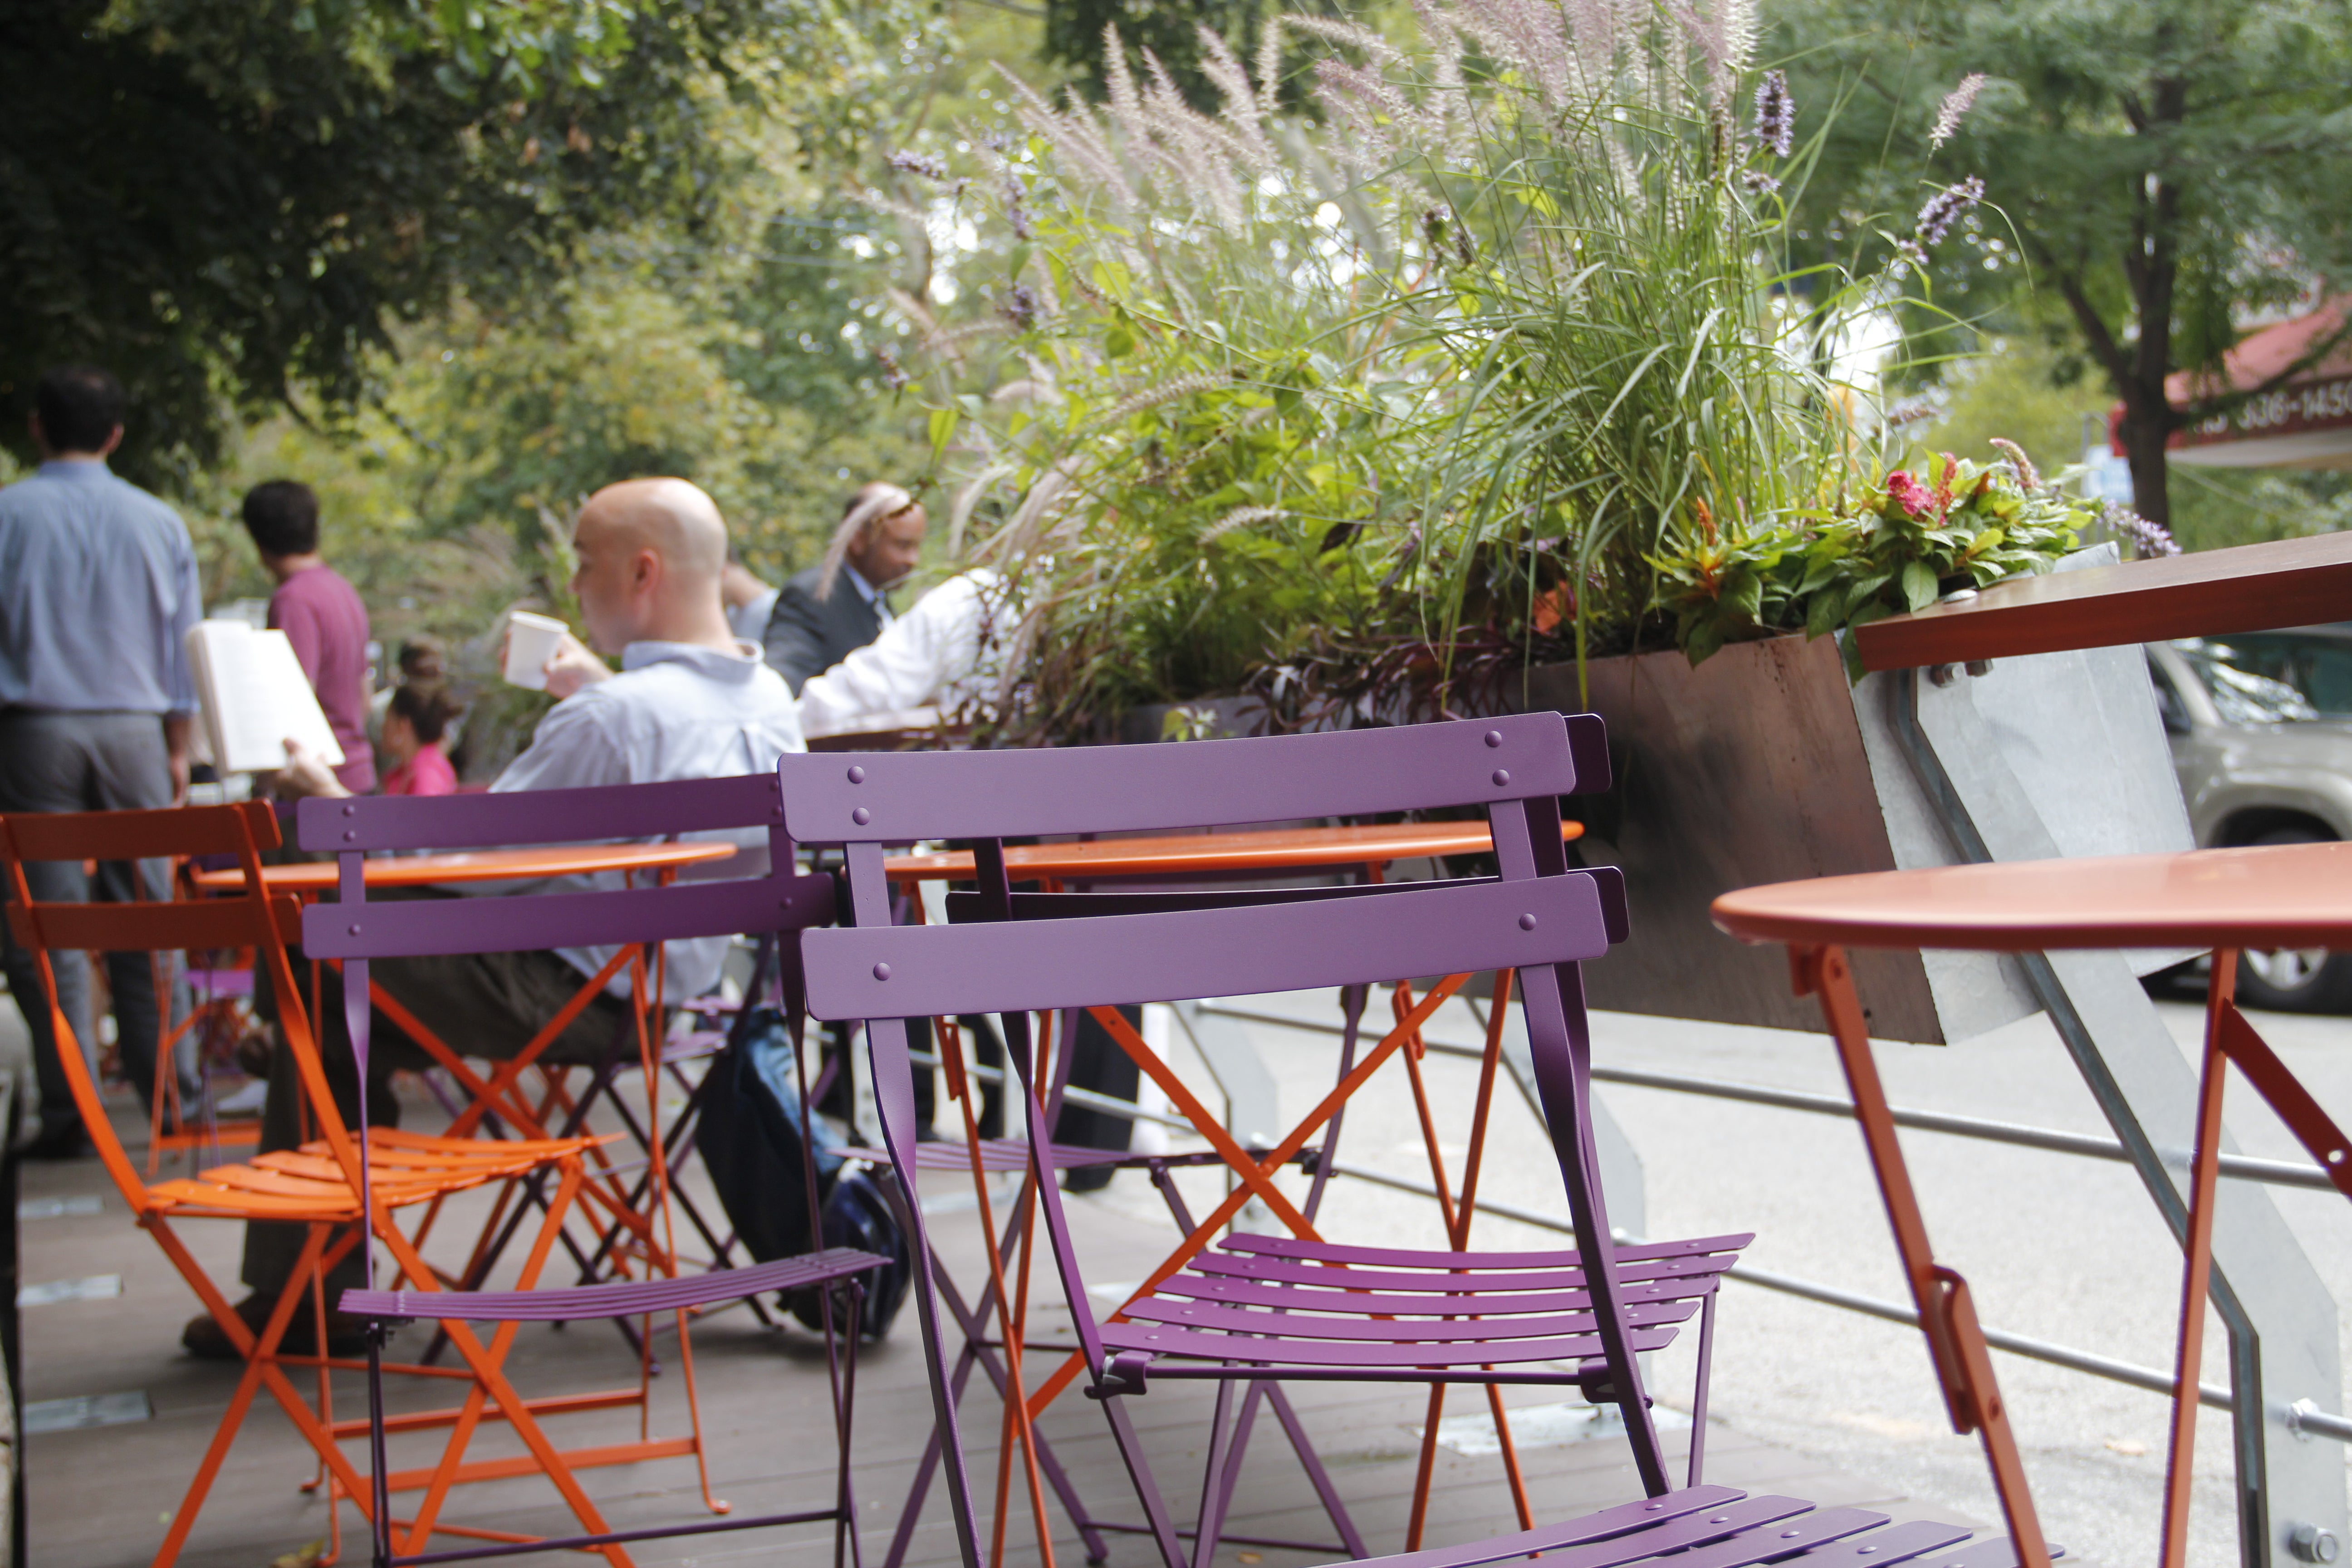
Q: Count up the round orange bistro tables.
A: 3